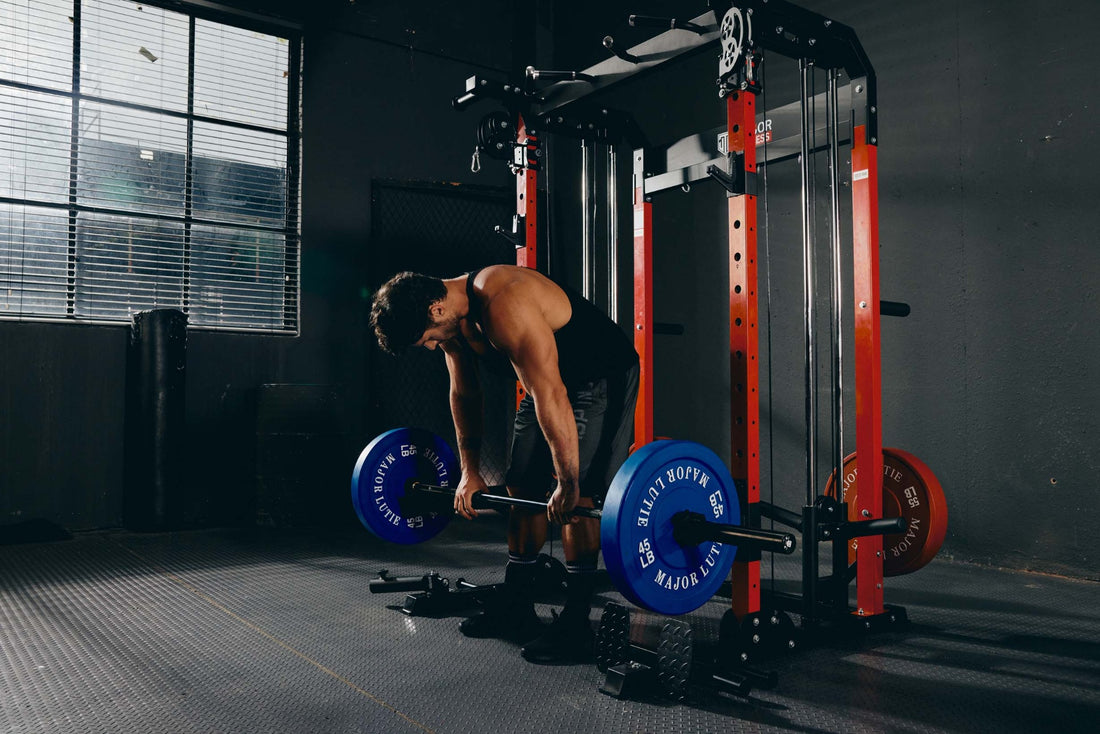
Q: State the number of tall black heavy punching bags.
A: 1